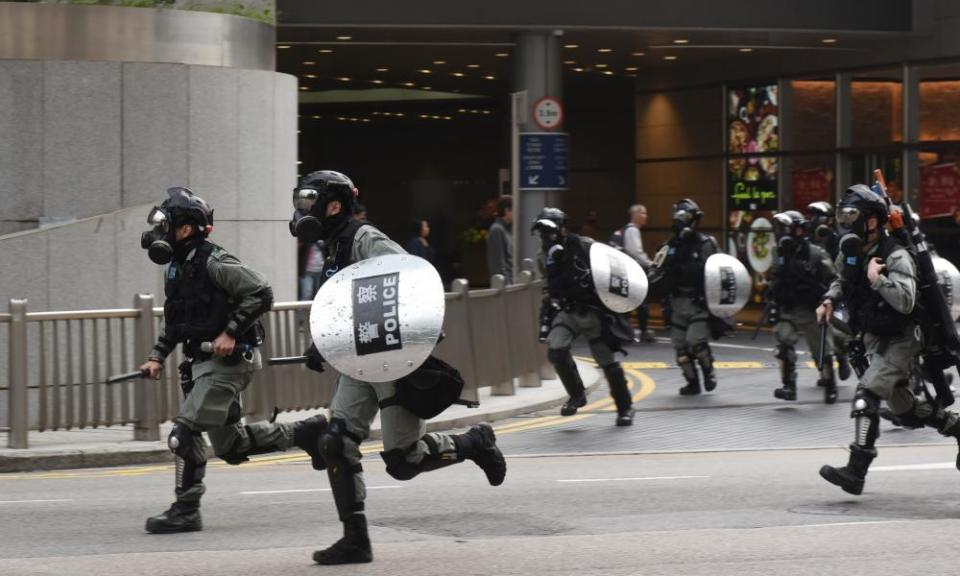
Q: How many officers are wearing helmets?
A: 7